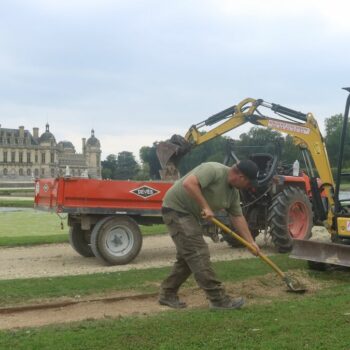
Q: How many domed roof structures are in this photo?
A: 3